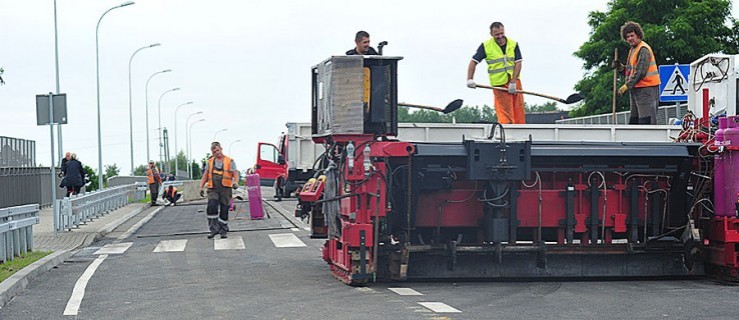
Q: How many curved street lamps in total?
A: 9